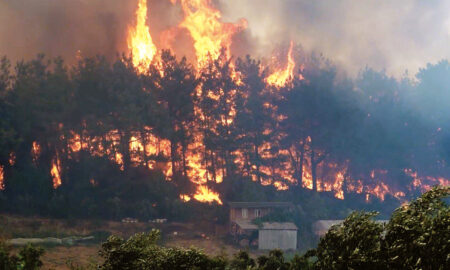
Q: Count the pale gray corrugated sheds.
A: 1